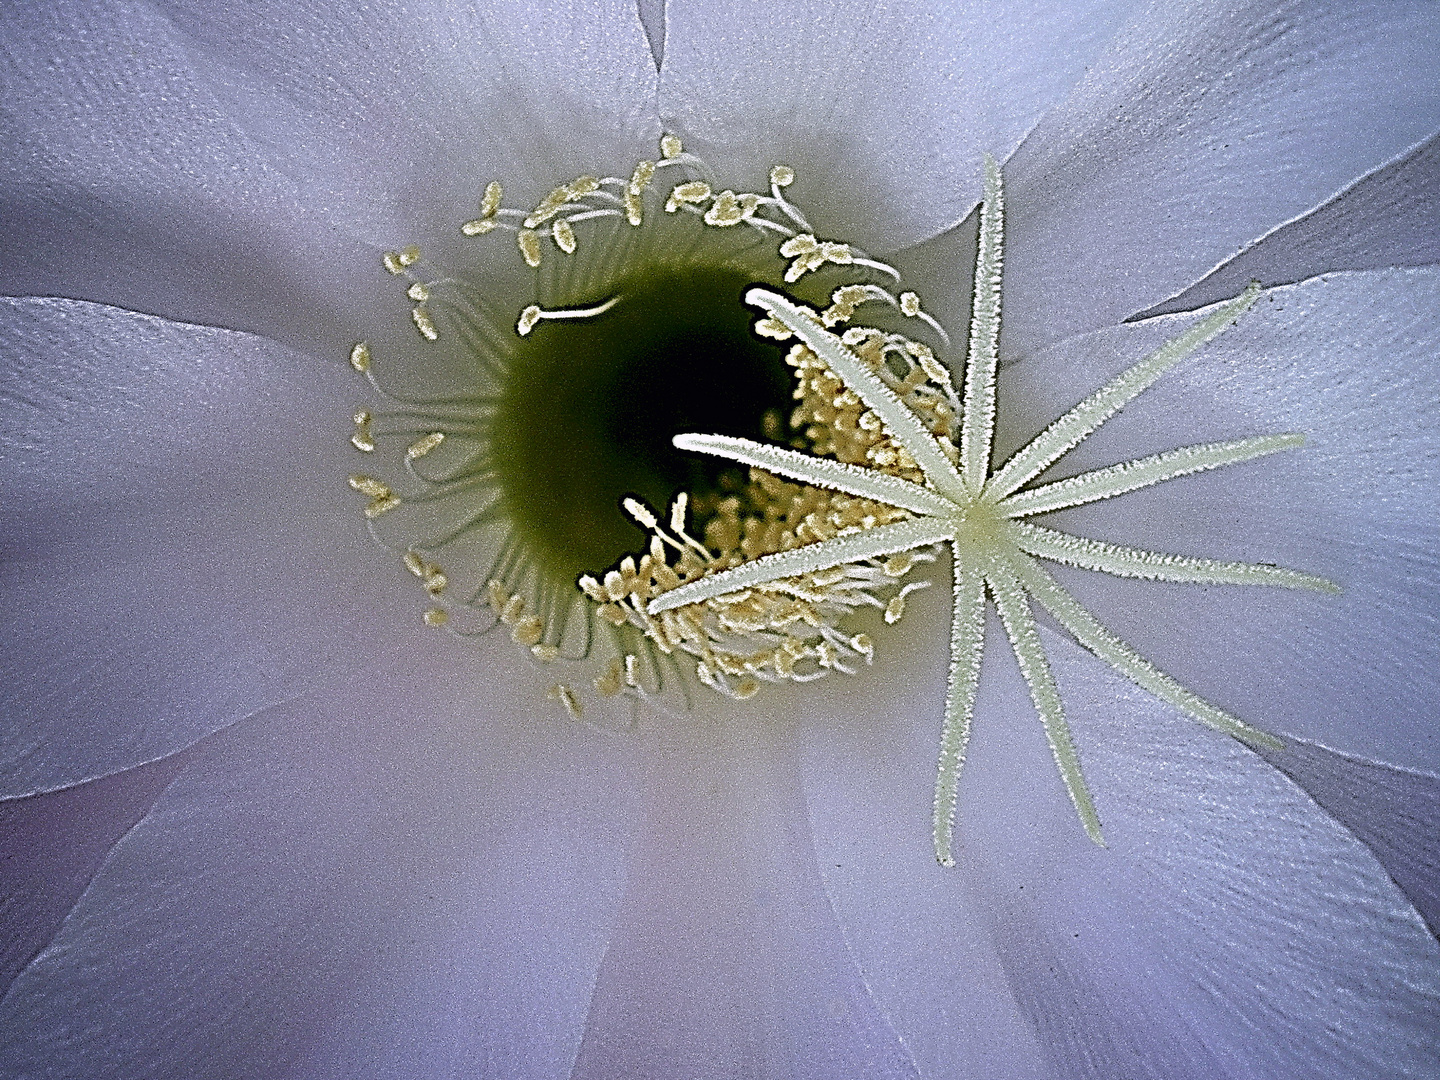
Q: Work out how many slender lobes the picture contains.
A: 10